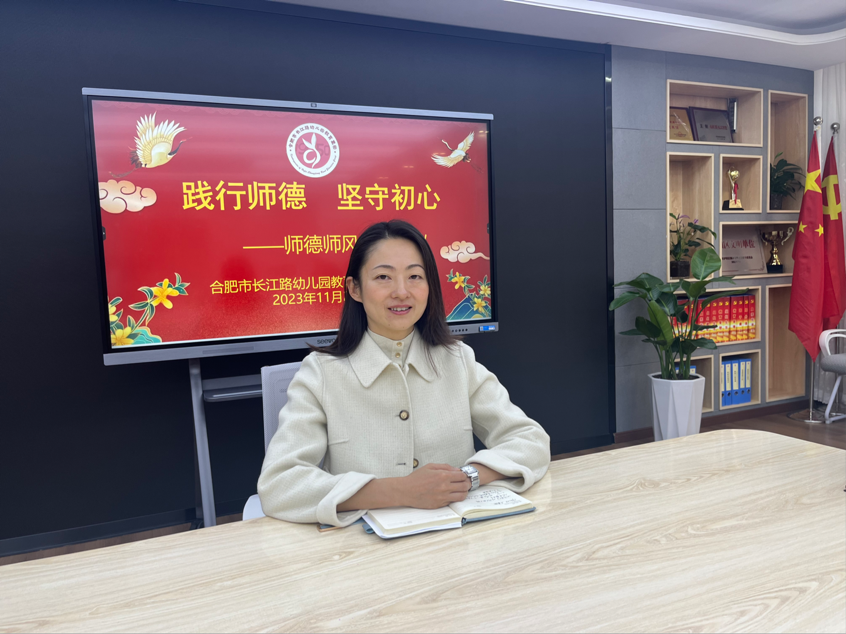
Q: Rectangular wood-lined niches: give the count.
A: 9